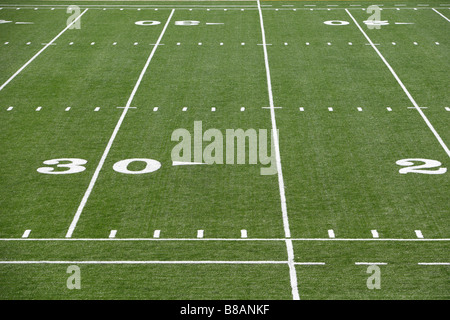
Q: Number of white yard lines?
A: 5